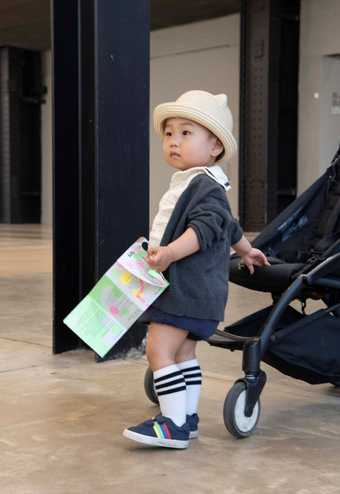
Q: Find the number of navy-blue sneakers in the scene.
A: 2